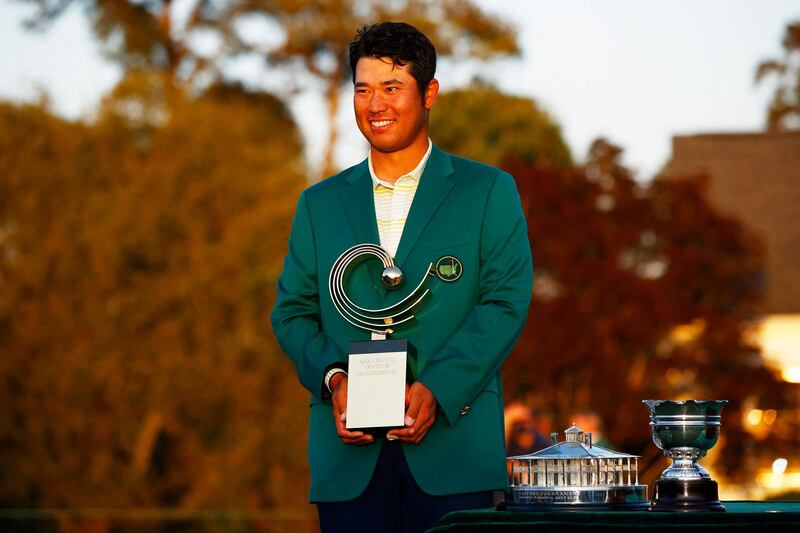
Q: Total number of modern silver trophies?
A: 1